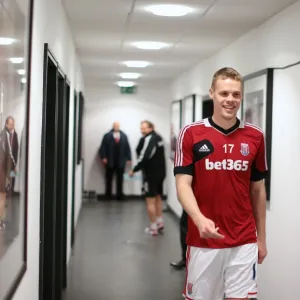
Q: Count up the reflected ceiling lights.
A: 4